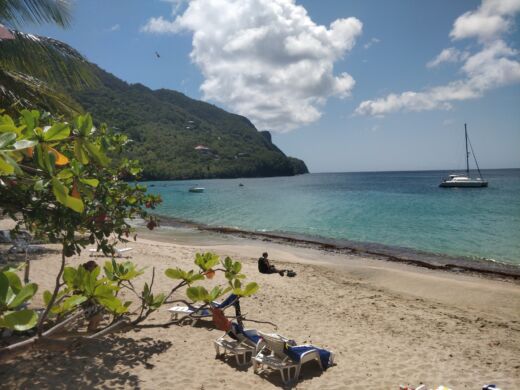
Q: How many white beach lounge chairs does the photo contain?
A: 3